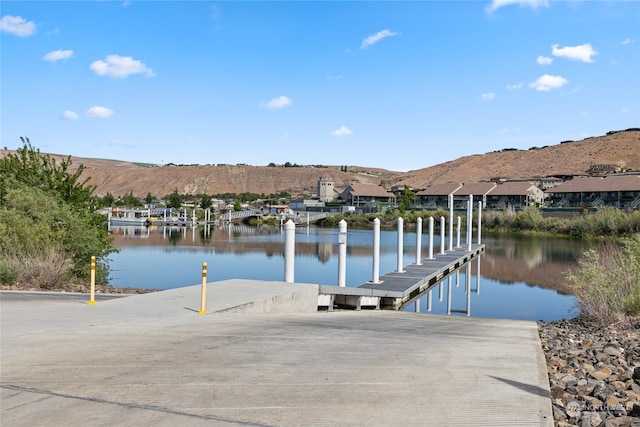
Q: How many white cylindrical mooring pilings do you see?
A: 12